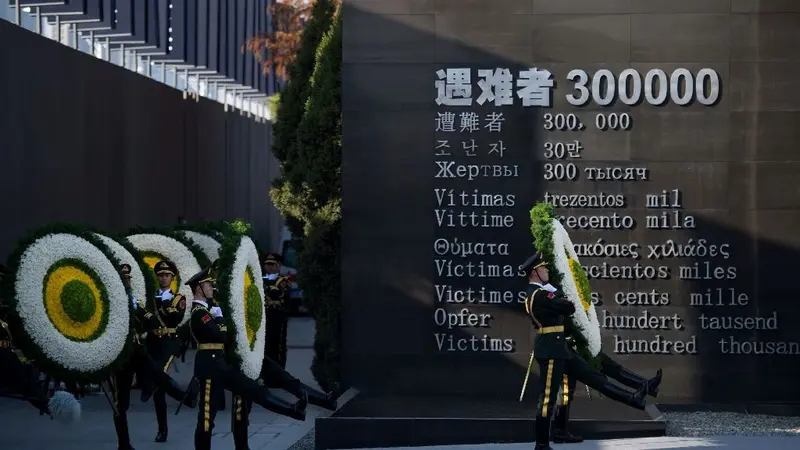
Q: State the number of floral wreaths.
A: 6